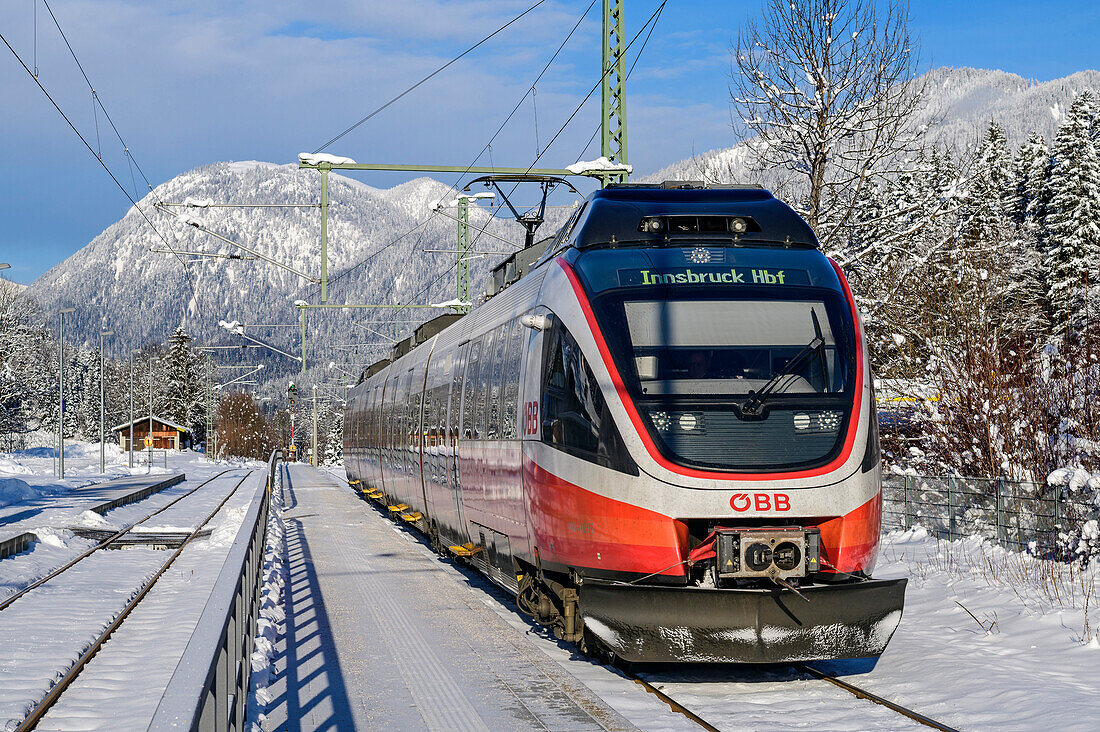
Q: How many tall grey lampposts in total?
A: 4